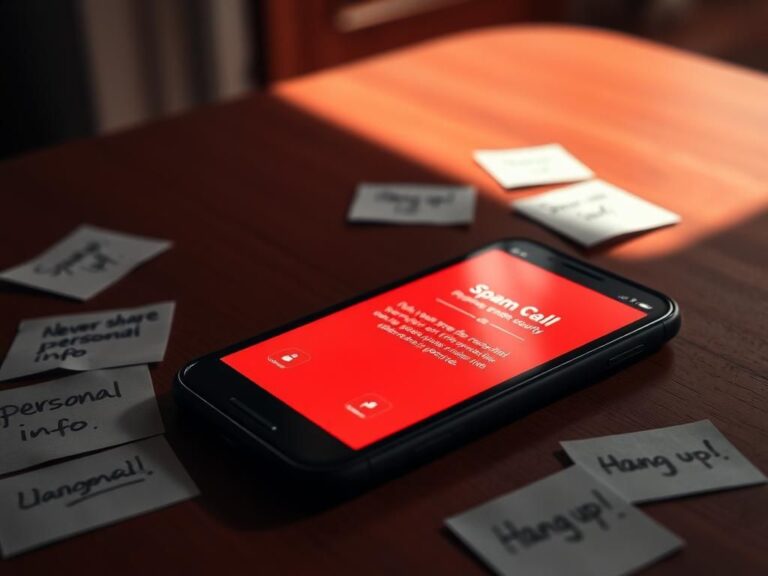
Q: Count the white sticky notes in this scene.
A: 9